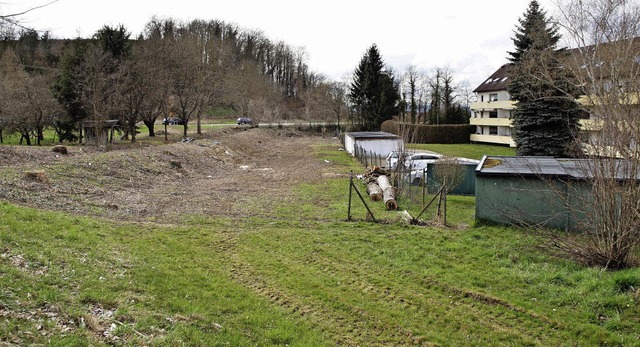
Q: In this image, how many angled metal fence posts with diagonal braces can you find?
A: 2